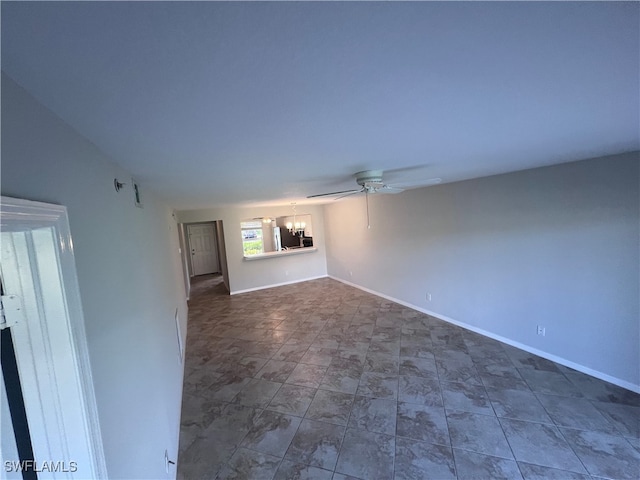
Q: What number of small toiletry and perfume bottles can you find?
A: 0